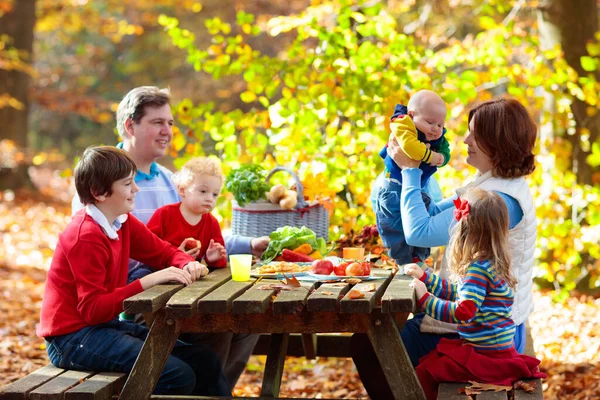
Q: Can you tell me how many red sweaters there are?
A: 2